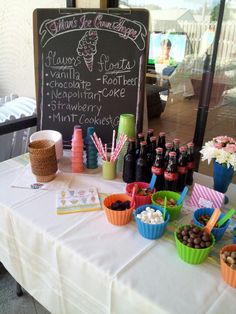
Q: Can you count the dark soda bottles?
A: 12